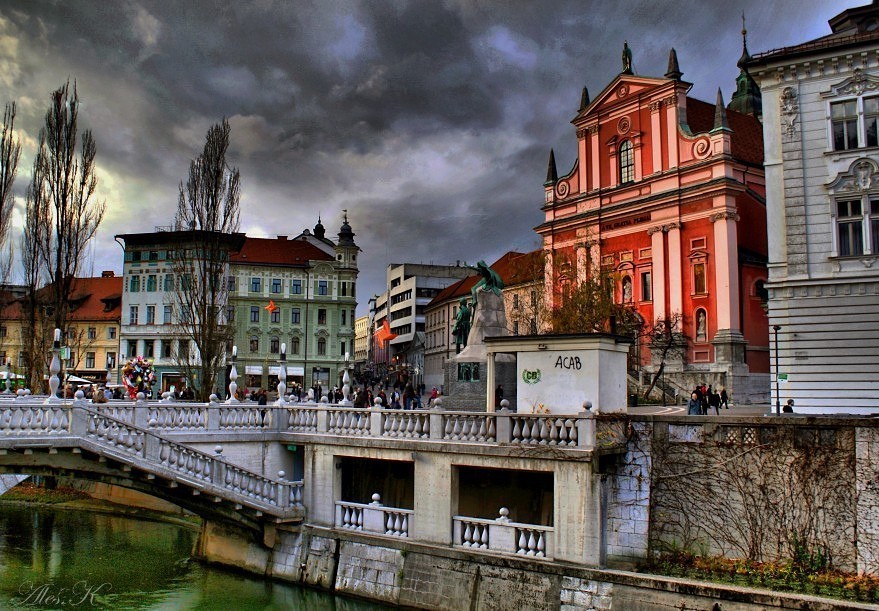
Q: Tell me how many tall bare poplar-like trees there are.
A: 4